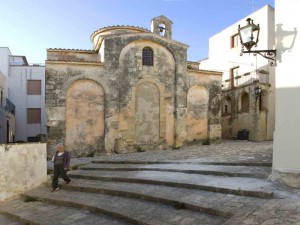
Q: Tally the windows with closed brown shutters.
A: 2